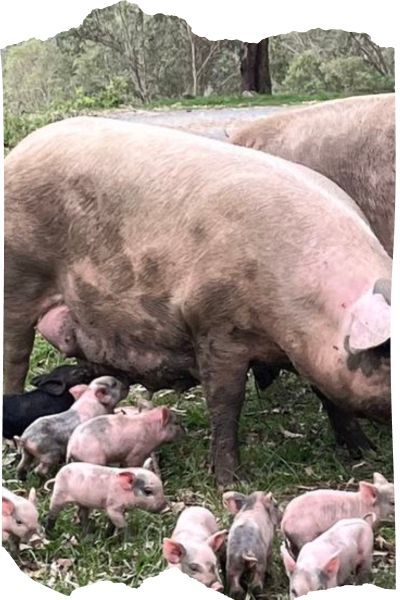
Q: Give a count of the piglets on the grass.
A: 9